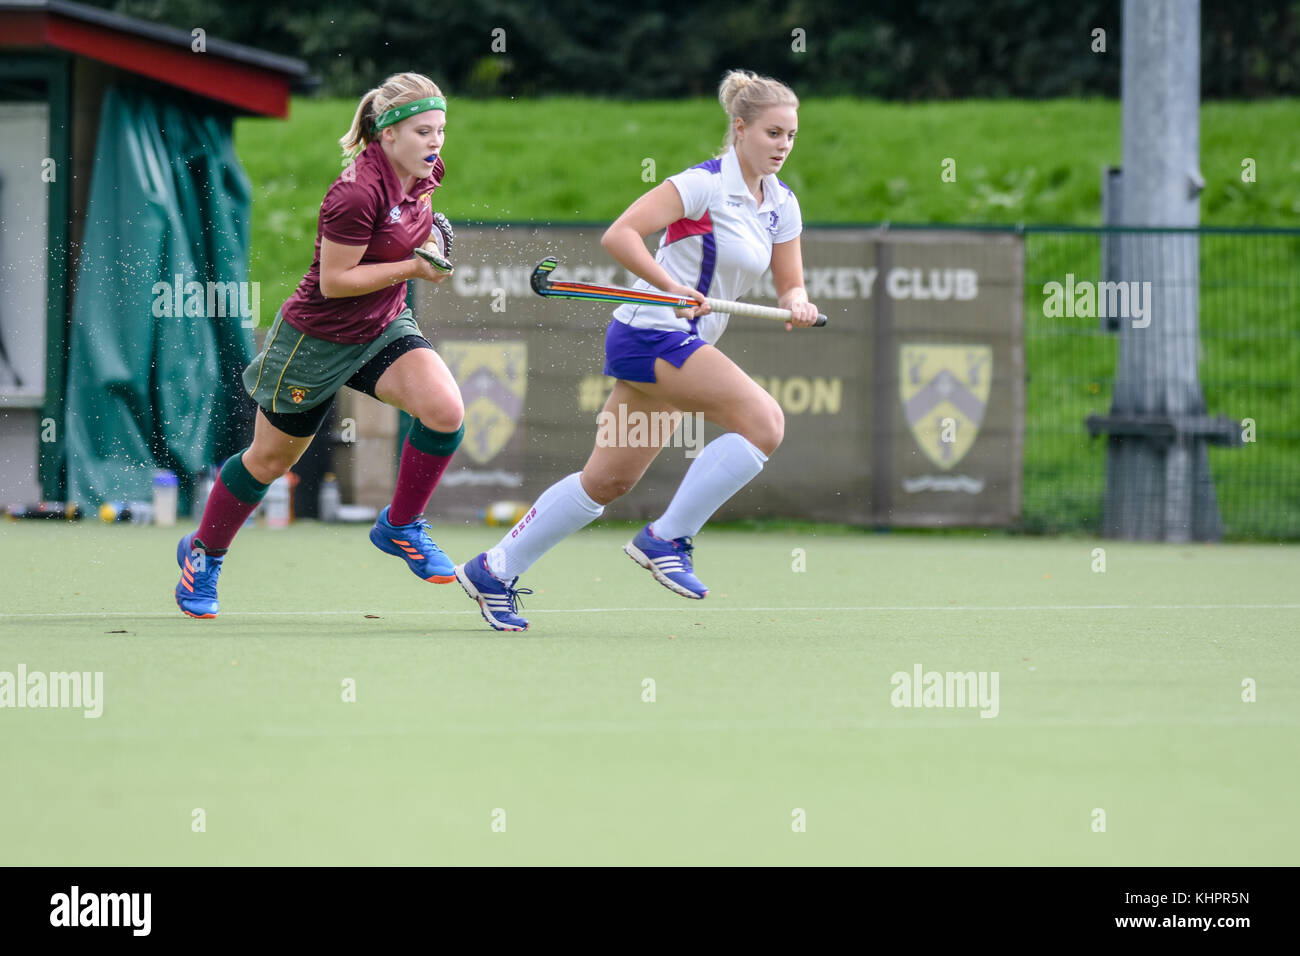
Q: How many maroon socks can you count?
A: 2